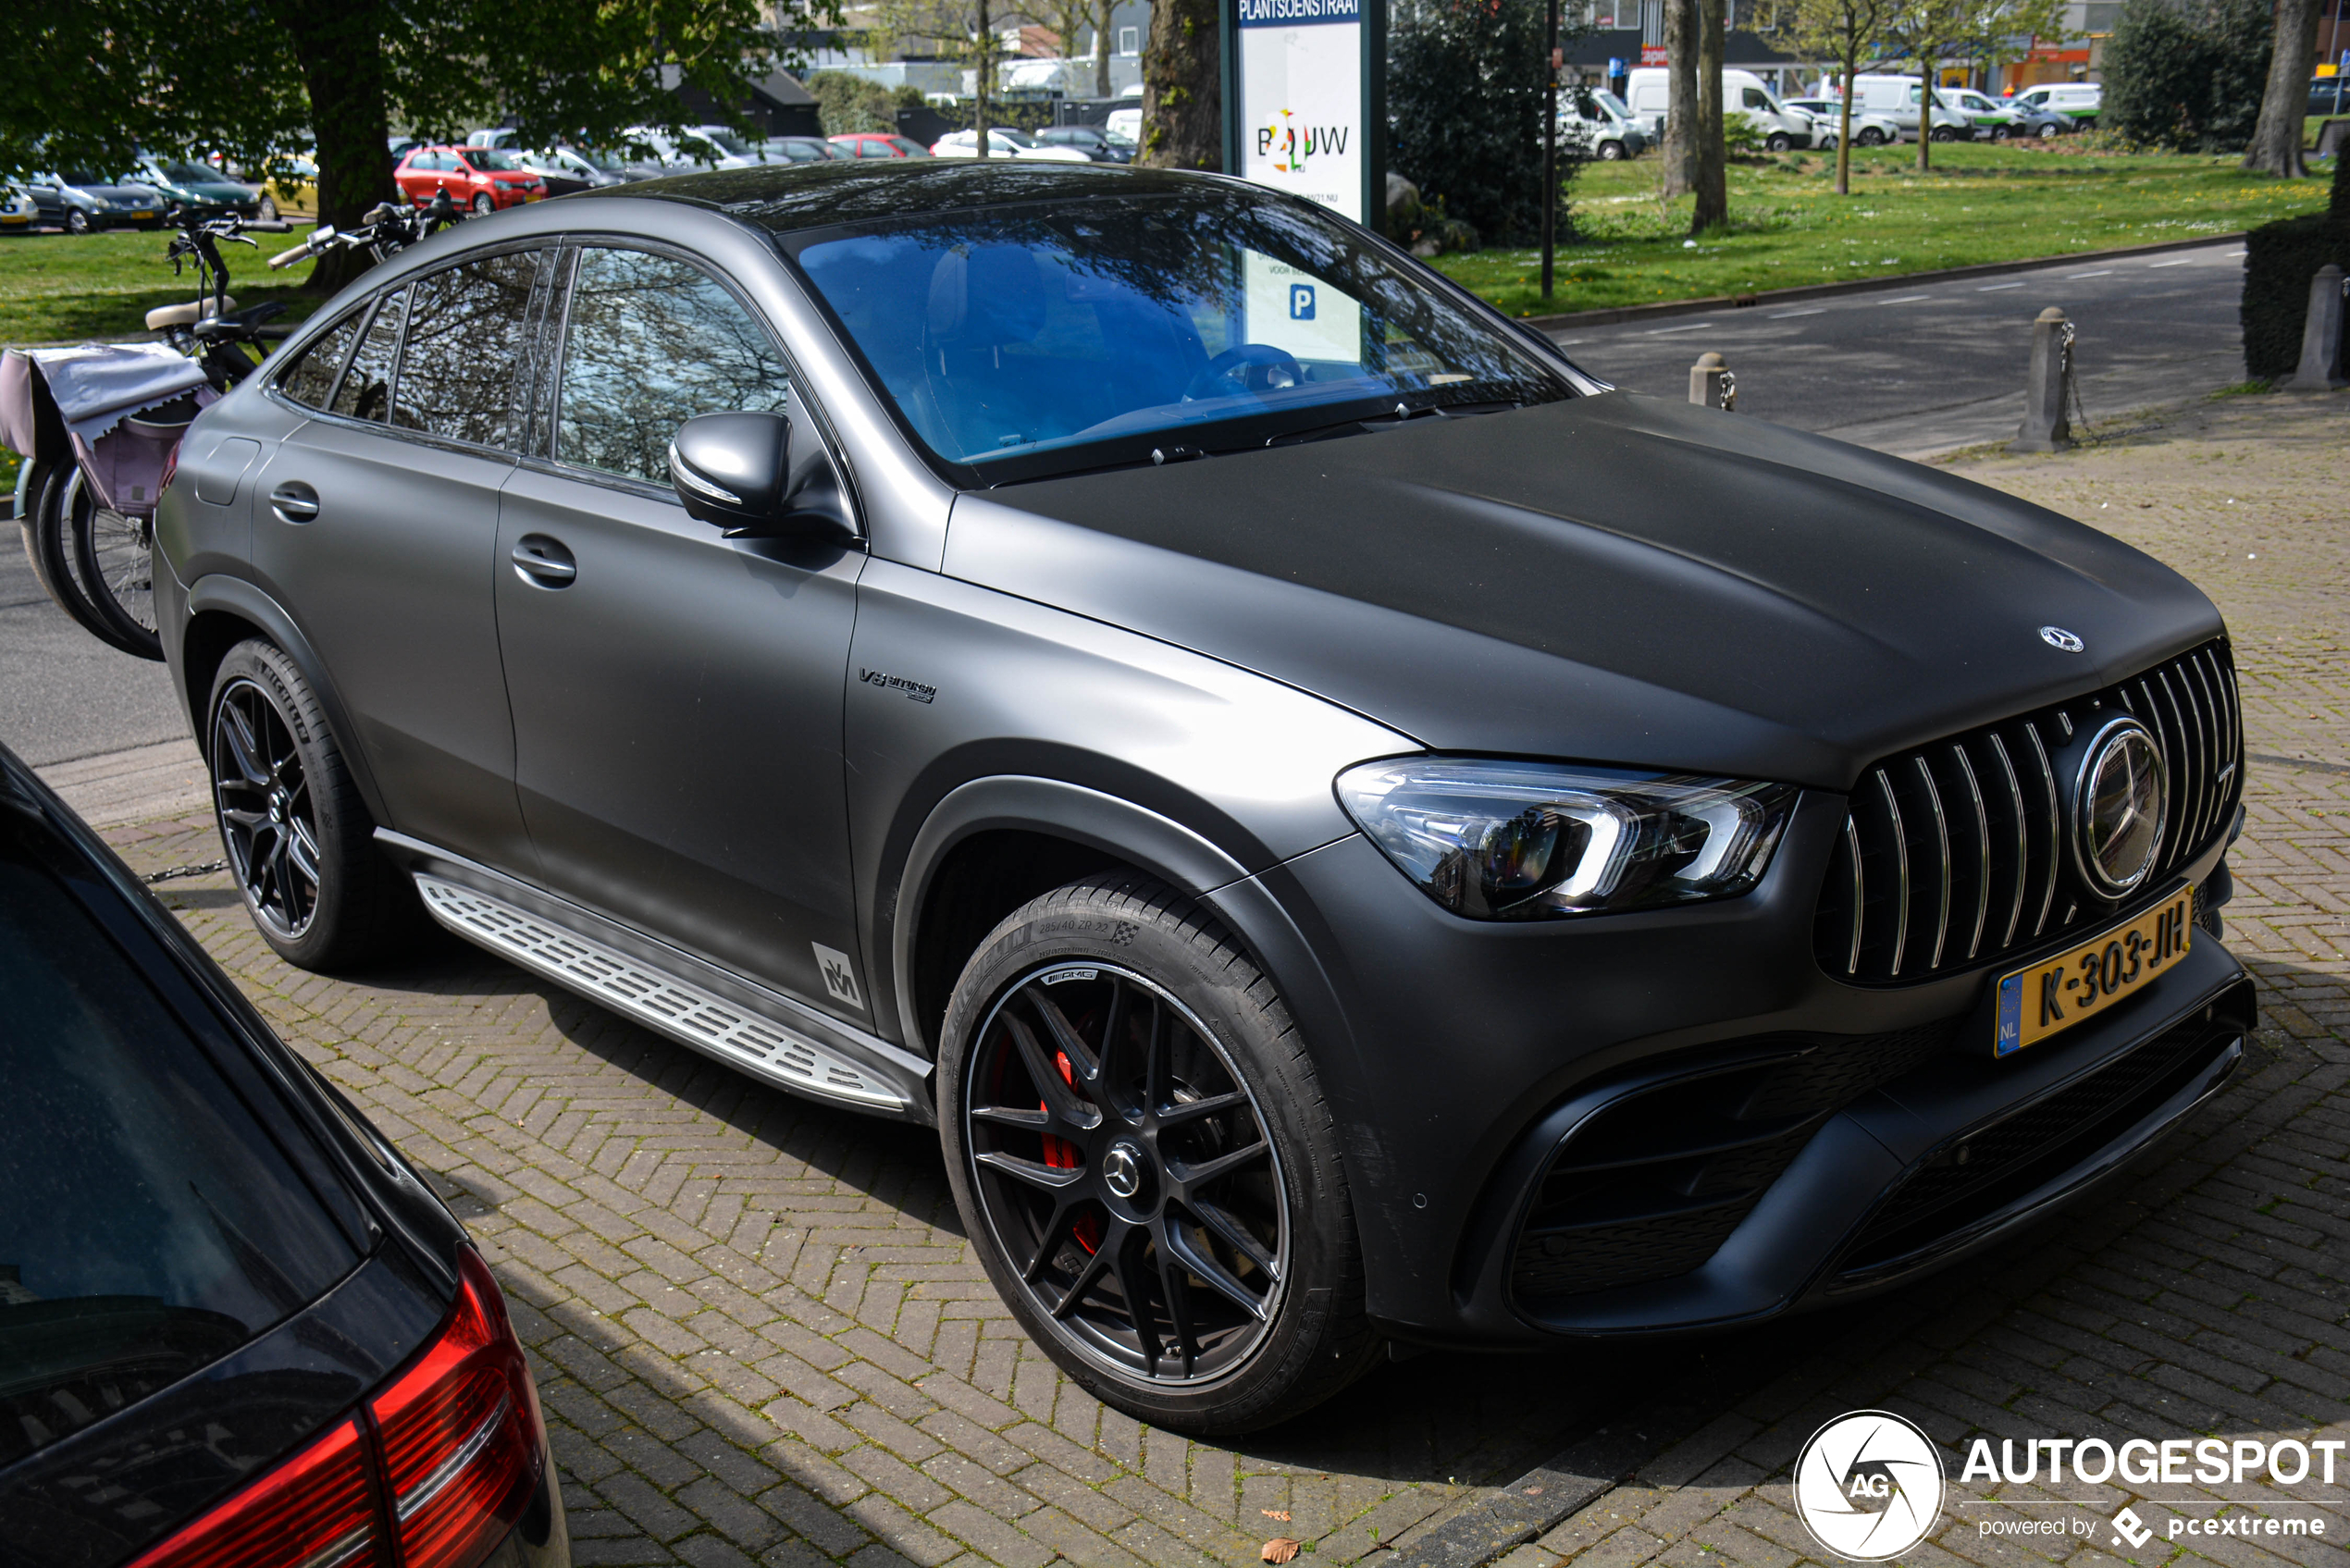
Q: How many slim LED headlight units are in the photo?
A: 1